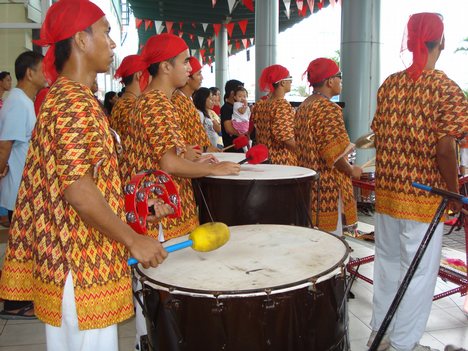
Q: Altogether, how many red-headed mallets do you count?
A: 2